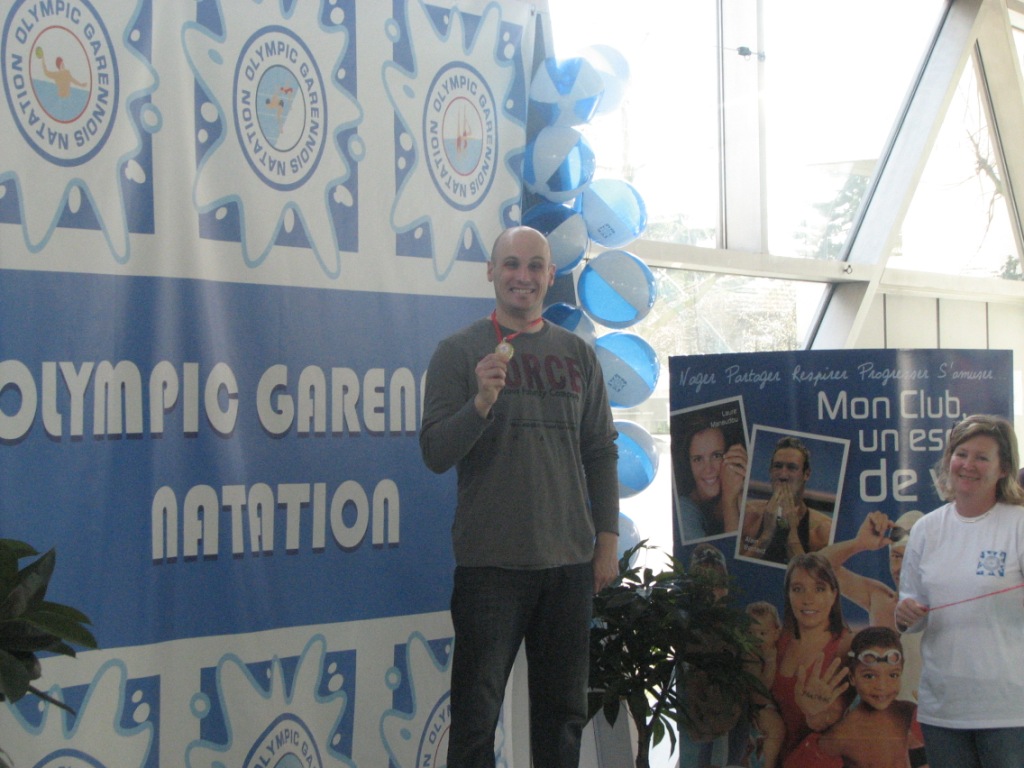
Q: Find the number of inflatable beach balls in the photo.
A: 10